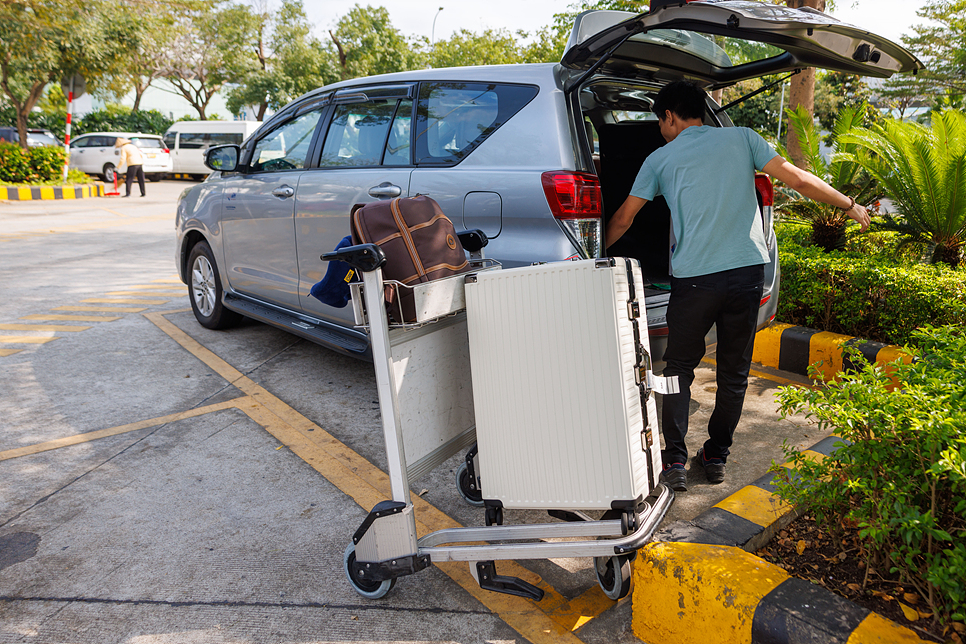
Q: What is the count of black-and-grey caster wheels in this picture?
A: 3